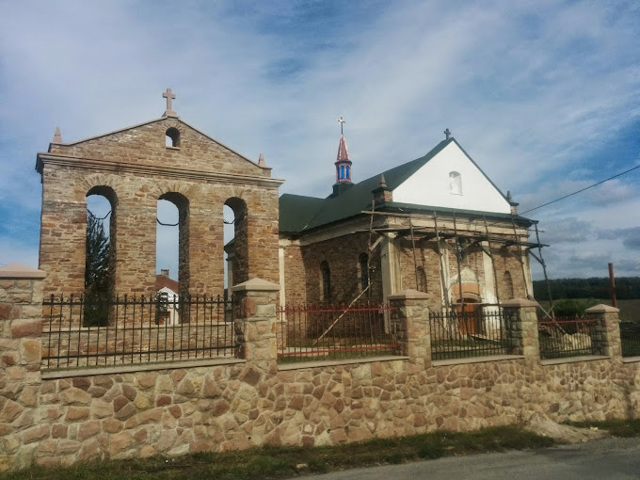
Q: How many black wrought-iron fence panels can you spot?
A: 2